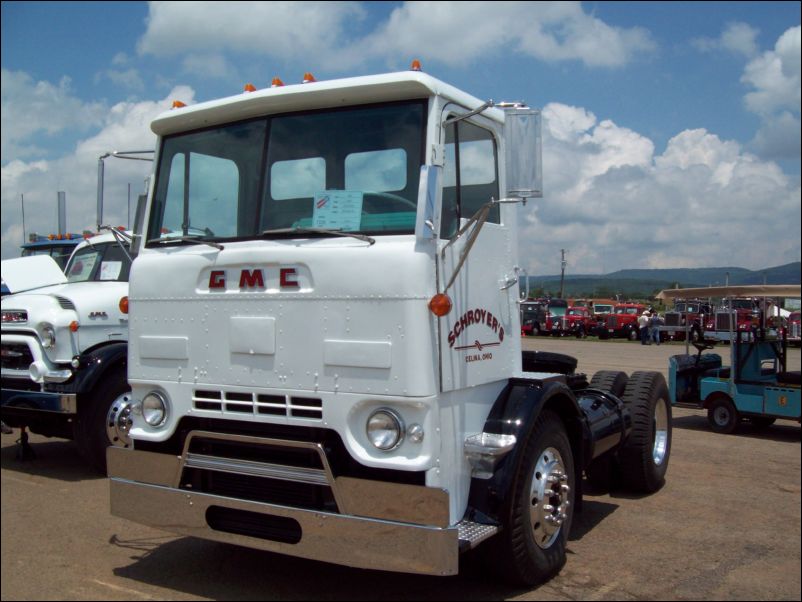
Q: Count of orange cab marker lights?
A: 5